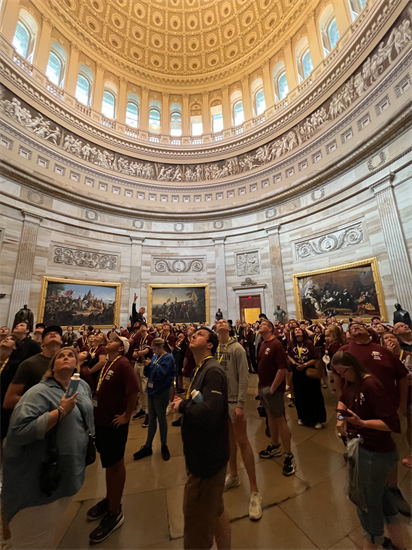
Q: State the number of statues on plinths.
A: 4